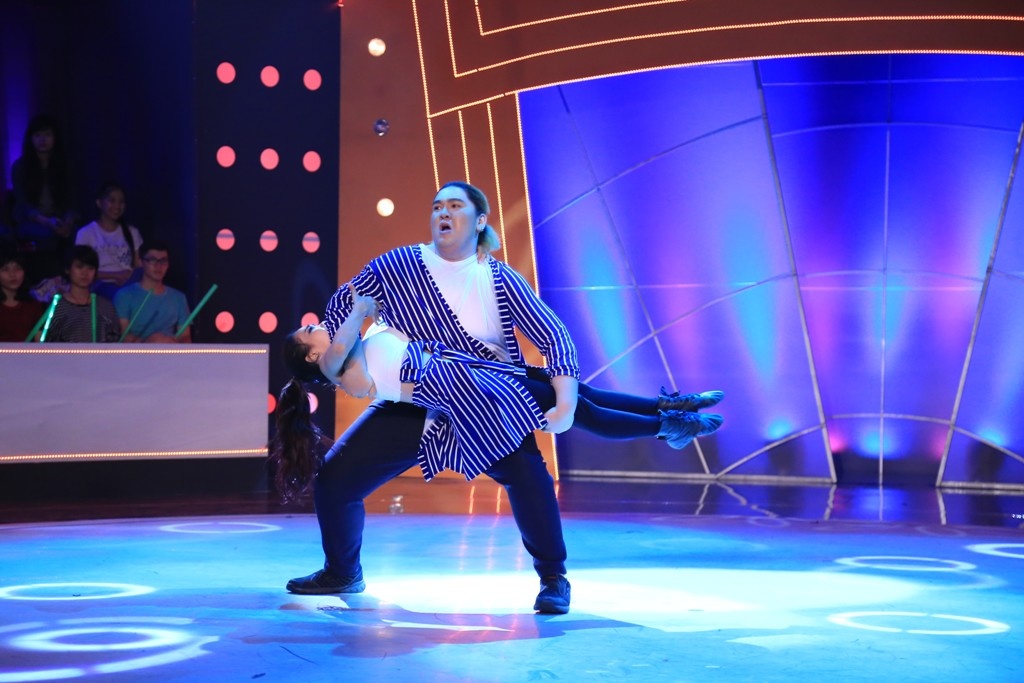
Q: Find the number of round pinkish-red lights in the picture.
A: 14